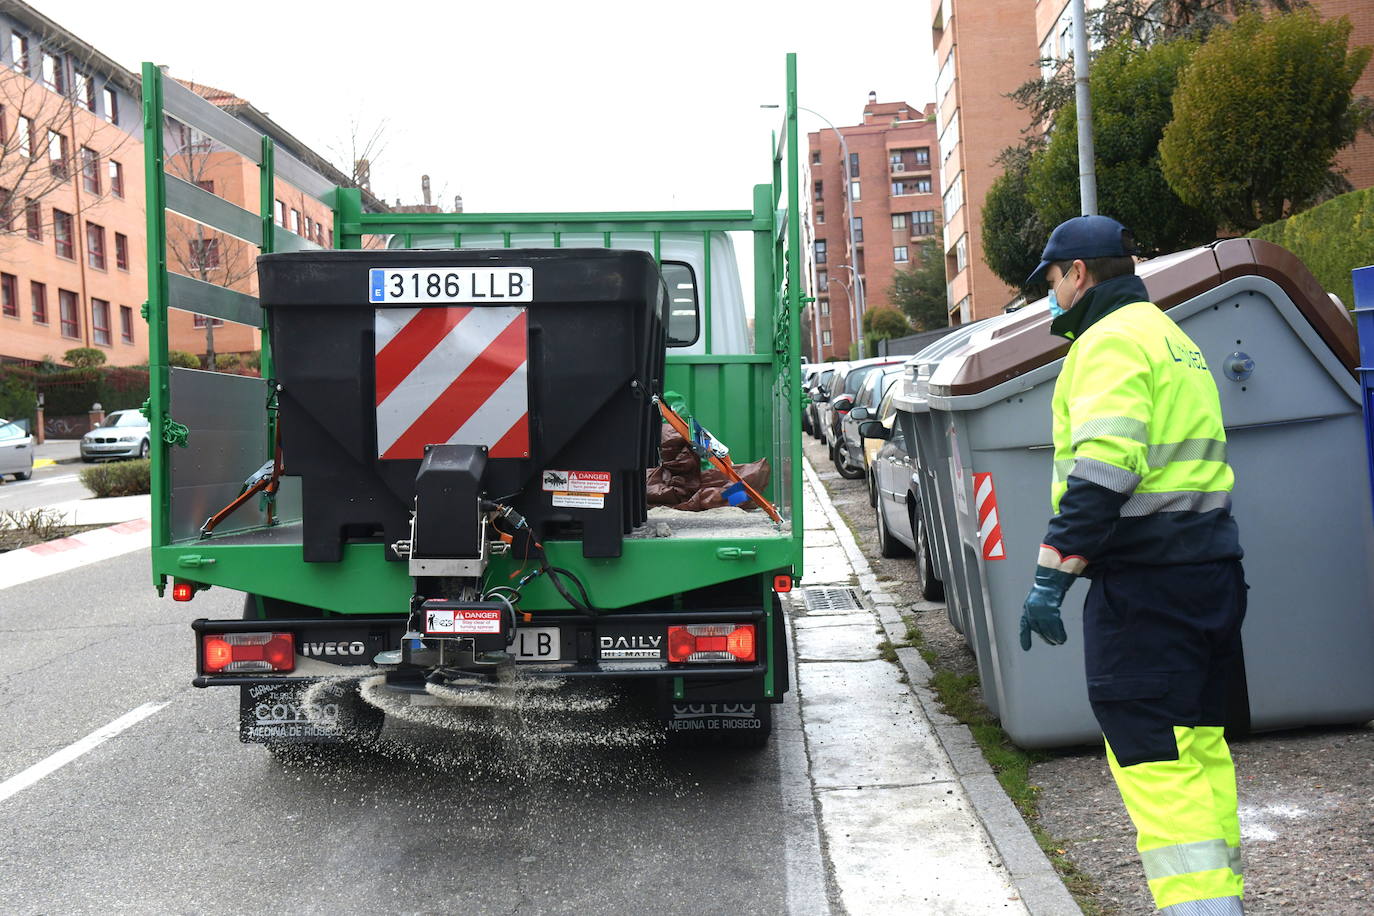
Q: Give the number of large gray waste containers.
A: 2